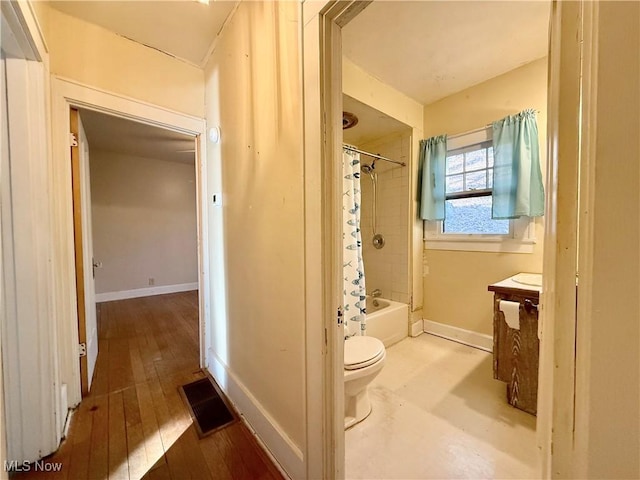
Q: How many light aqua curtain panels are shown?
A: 2